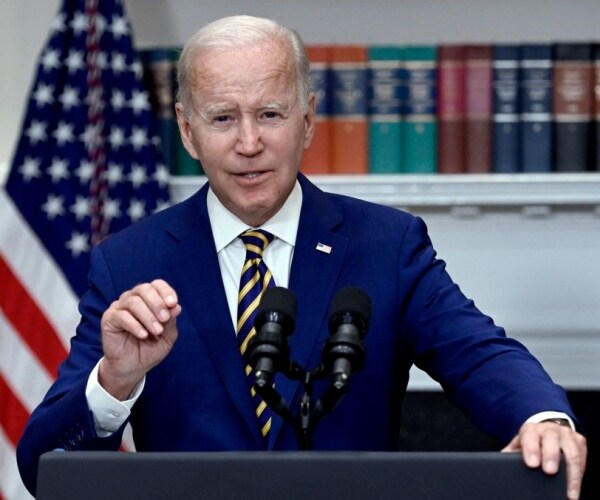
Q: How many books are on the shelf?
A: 12